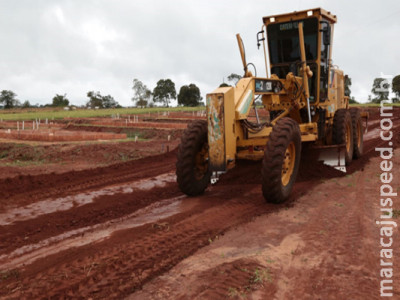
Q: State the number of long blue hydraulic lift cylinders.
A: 0